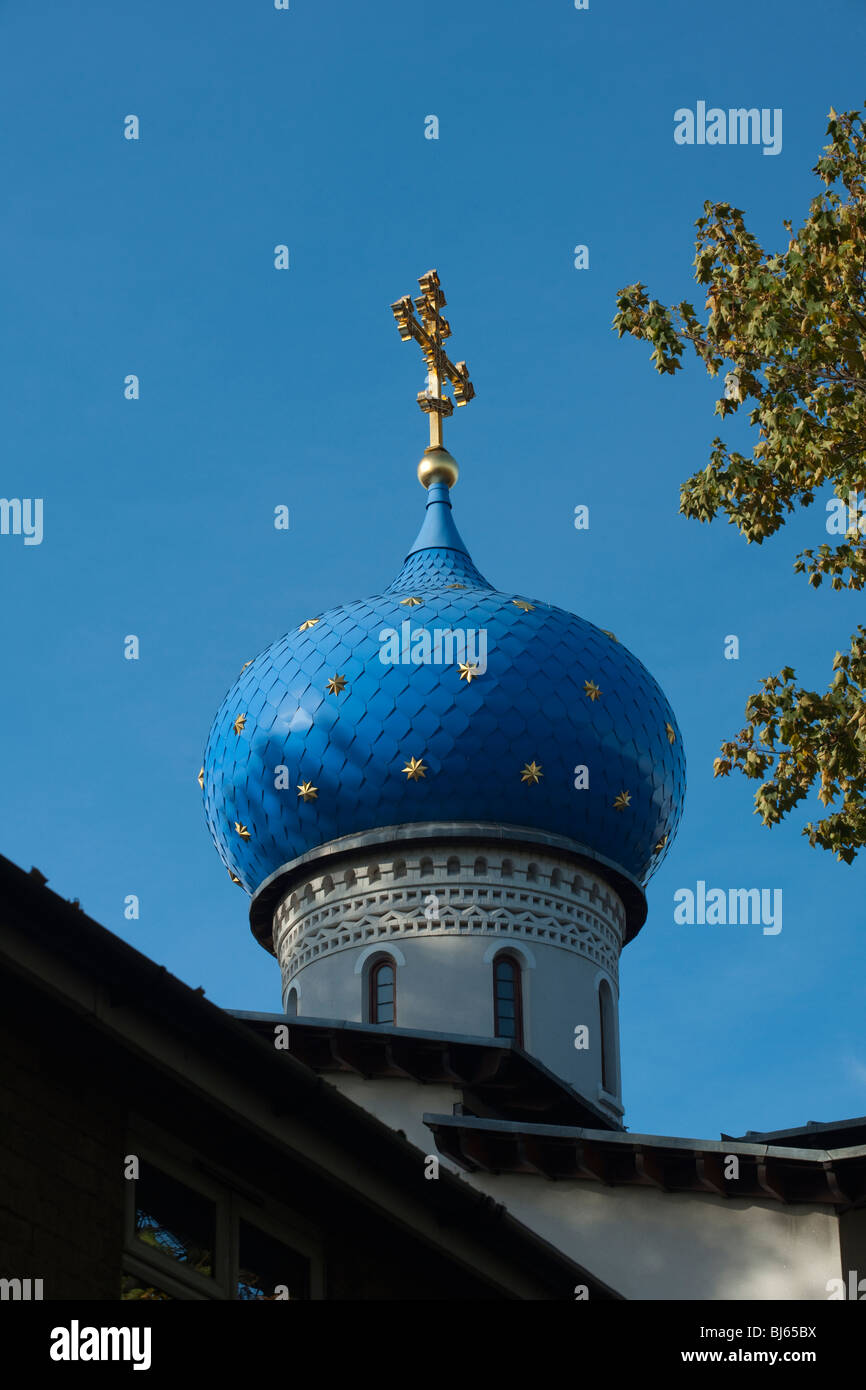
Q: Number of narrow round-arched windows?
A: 4